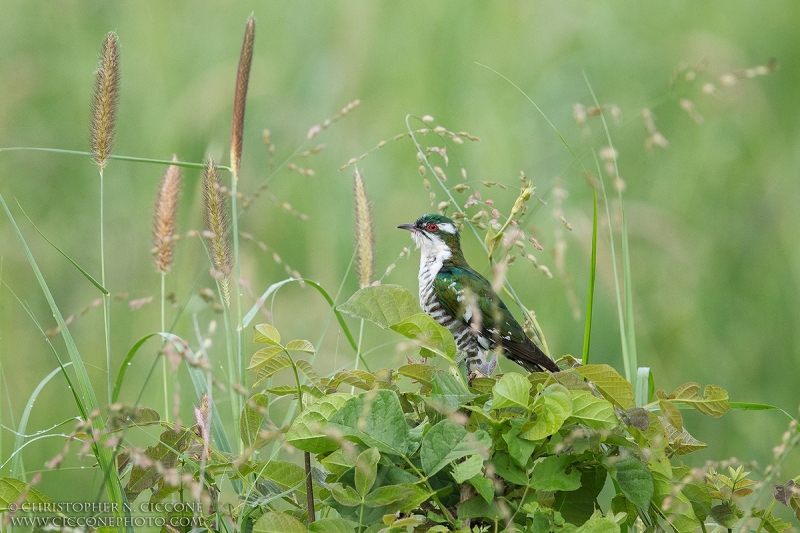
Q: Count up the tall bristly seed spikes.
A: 5